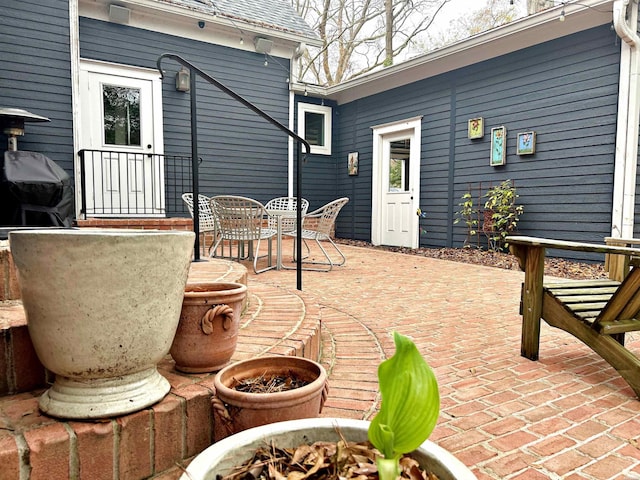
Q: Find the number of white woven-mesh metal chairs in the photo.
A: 4